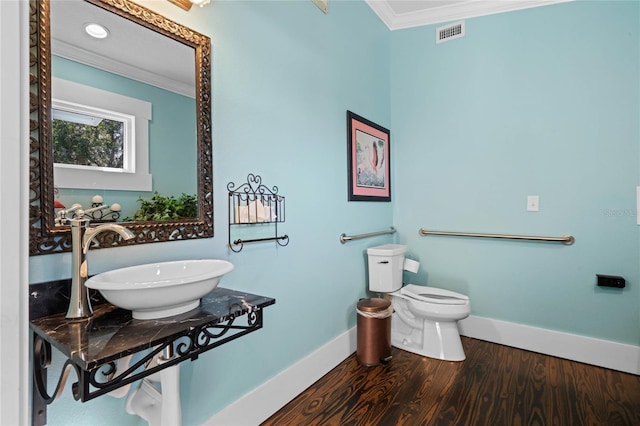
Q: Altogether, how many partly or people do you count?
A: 0